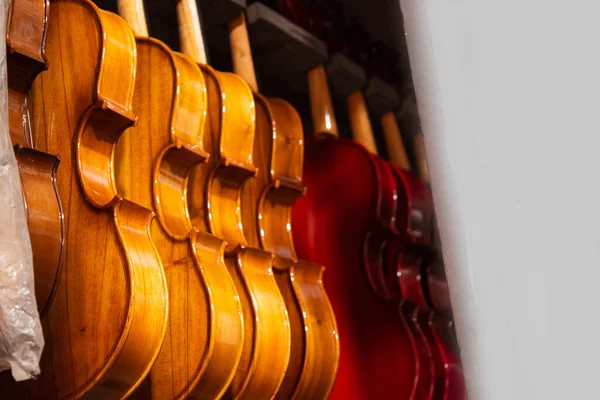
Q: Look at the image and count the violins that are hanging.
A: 9